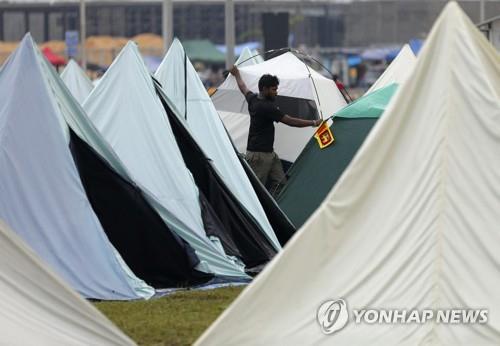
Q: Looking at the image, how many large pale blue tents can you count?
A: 3